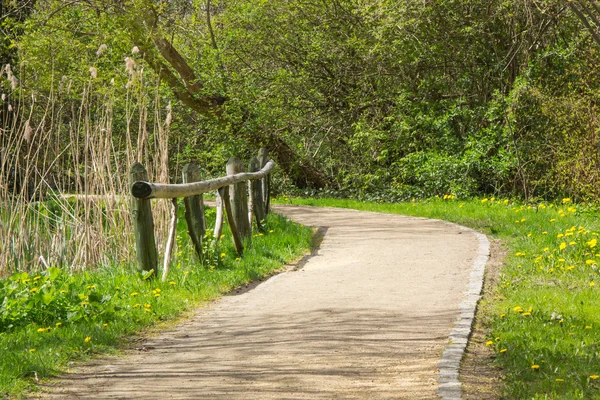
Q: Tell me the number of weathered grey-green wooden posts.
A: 5